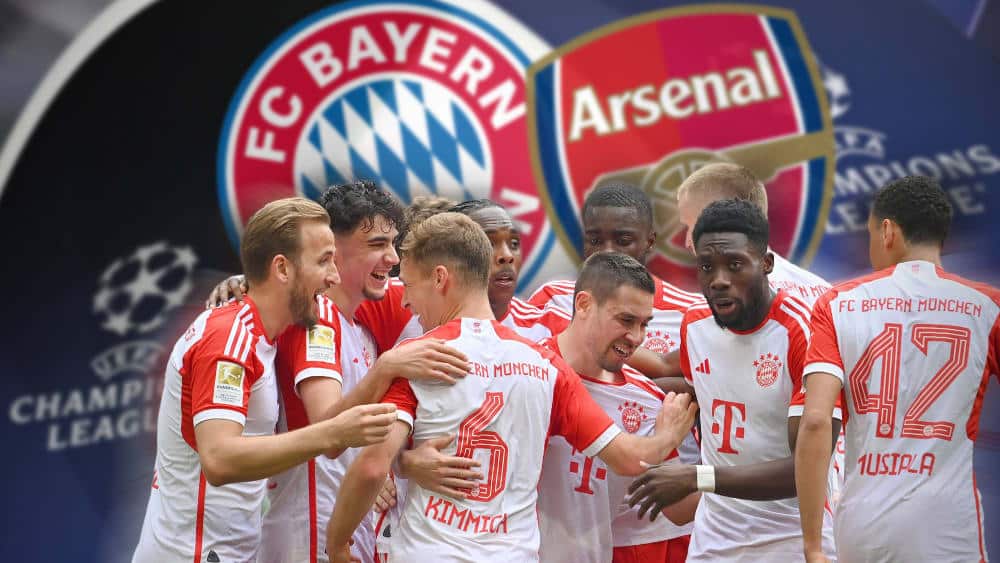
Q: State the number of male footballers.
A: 10